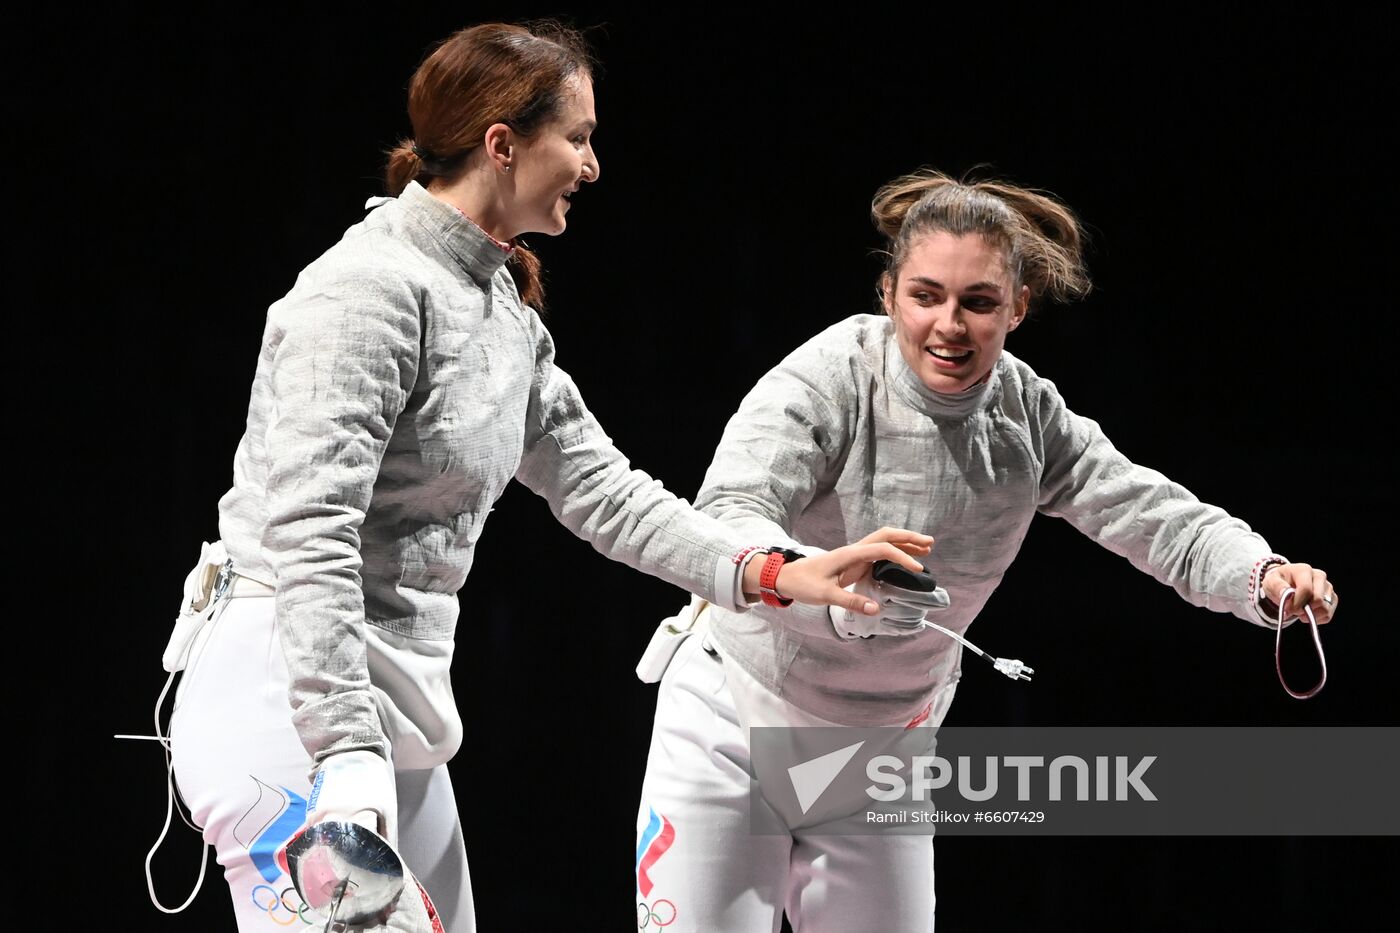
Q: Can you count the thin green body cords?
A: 0